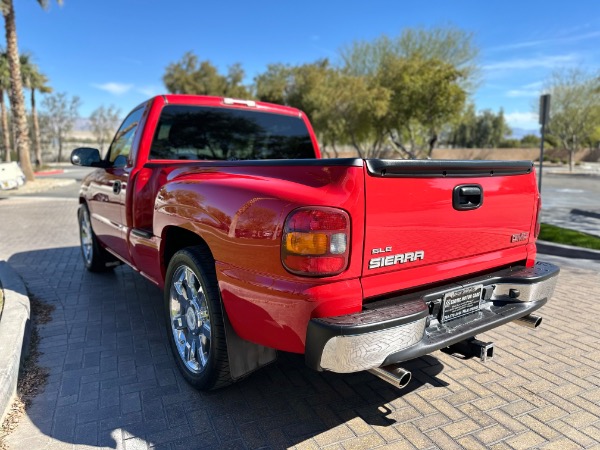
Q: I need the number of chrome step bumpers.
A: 1